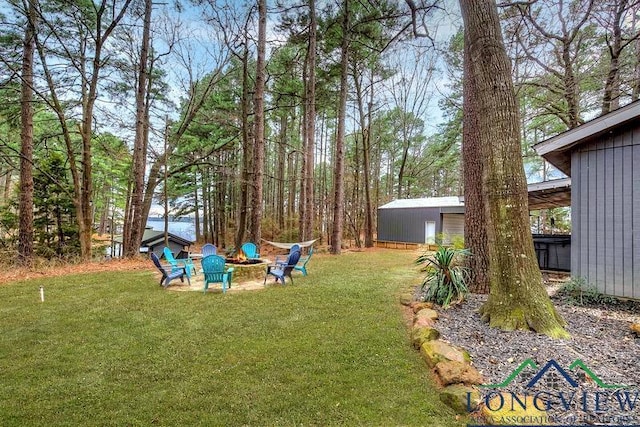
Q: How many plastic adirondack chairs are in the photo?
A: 8